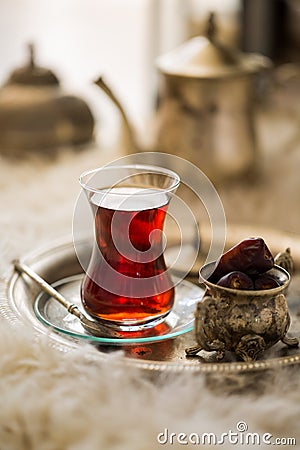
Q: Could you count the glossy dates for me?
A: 3